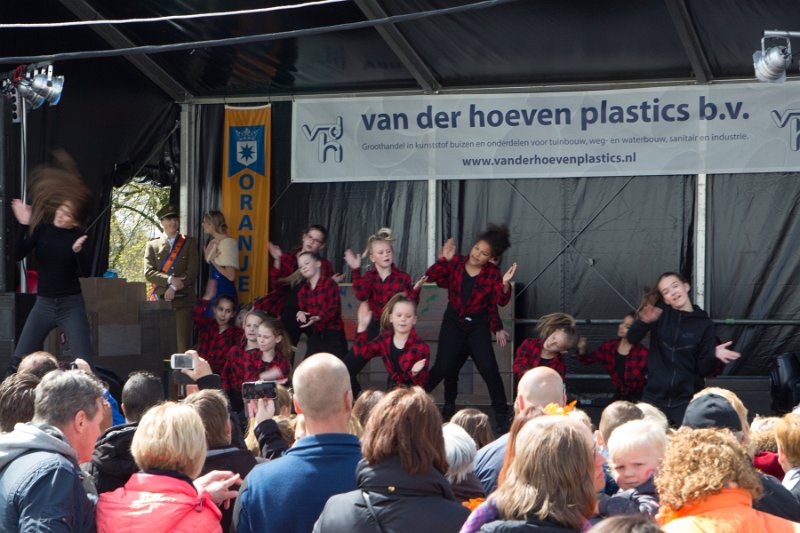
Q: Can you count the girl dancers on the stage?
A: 12